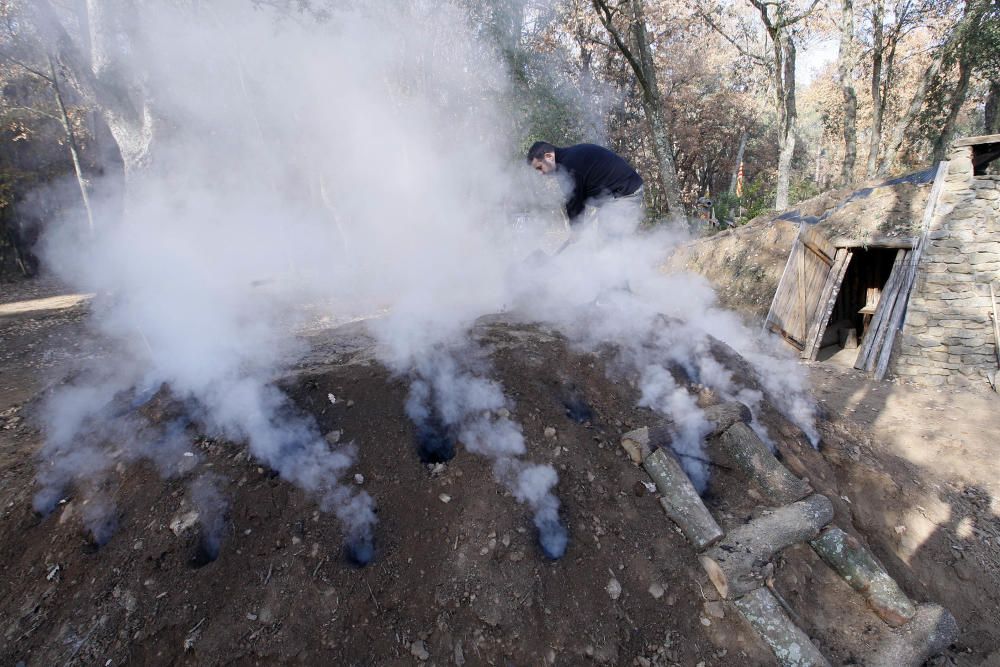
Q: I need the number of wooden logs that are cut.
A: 7